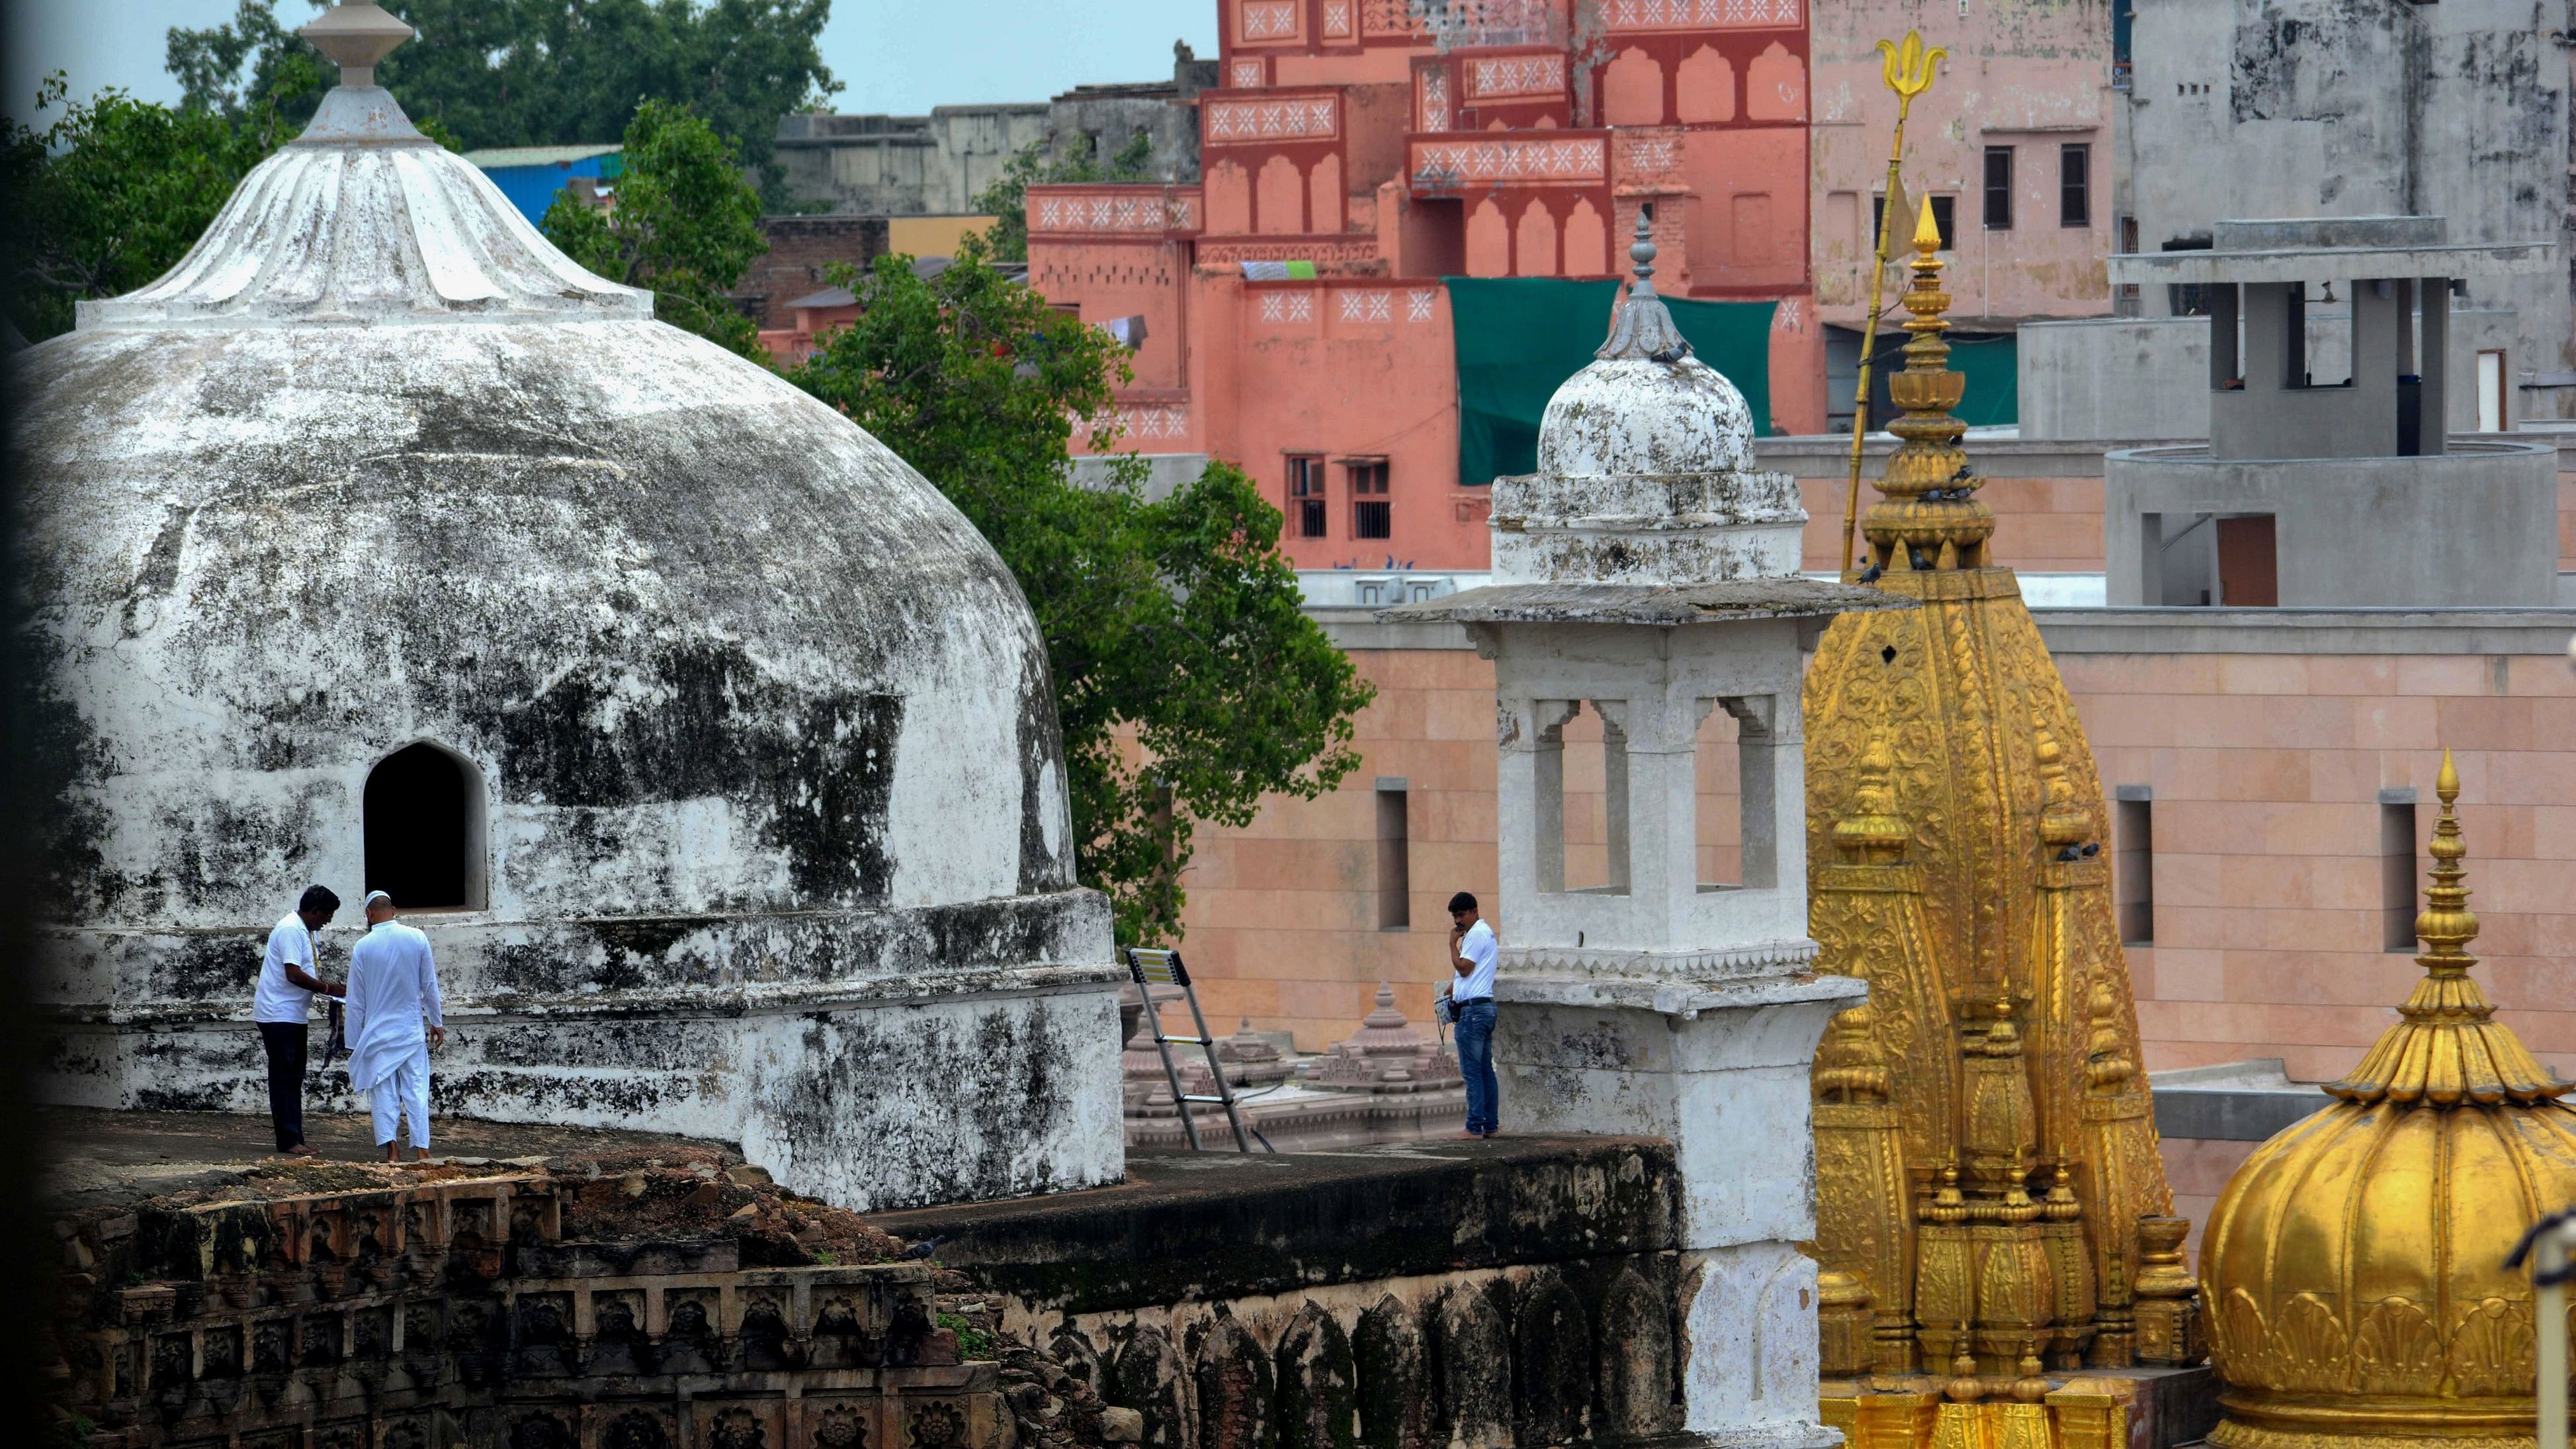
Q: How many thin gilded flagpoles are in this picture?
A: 1